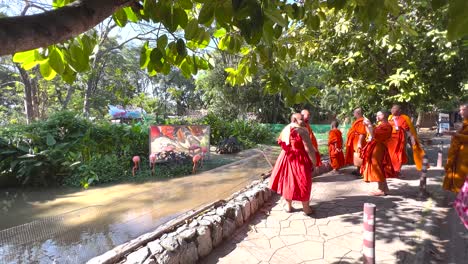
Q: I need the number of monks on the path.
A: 7